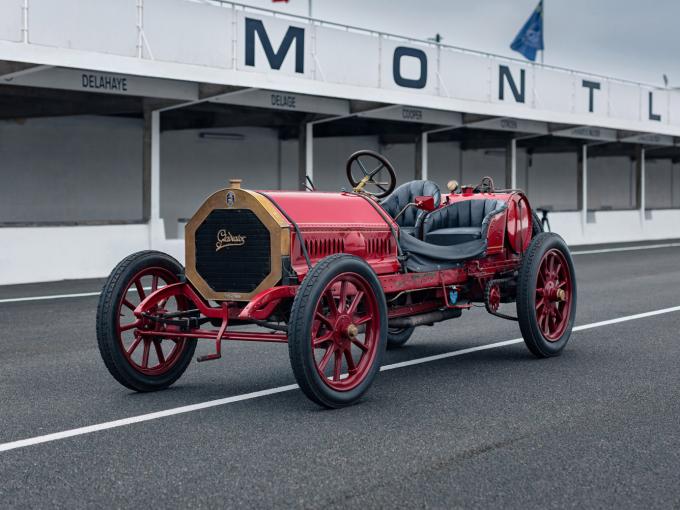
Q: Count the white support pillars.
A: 6